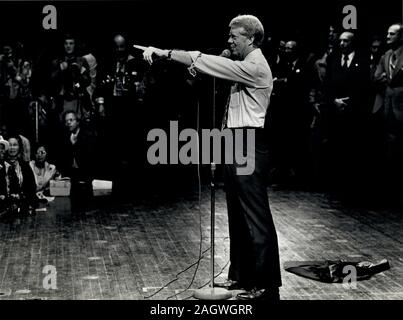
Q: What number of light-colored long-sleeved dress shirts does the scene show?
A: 1